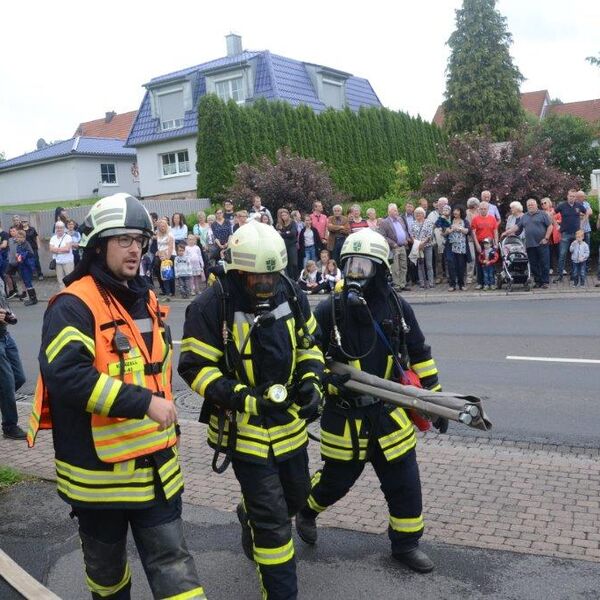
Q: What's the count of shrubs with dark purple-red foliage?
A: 2